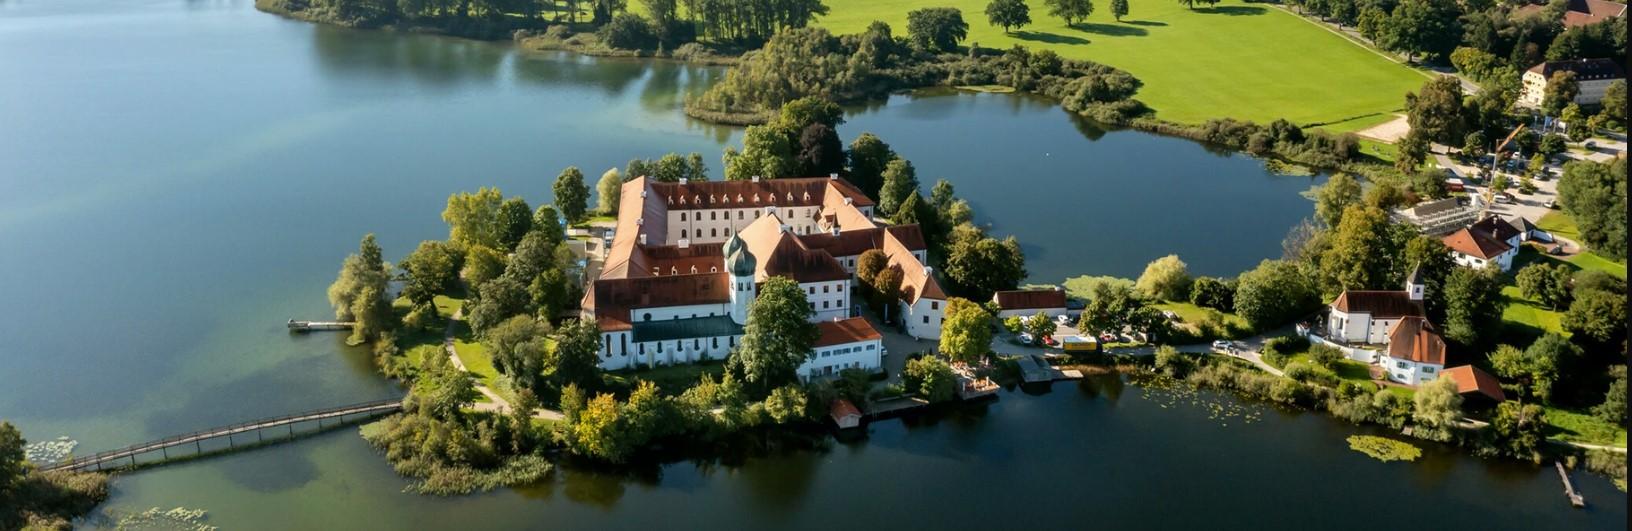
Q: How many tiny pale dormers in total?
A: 14